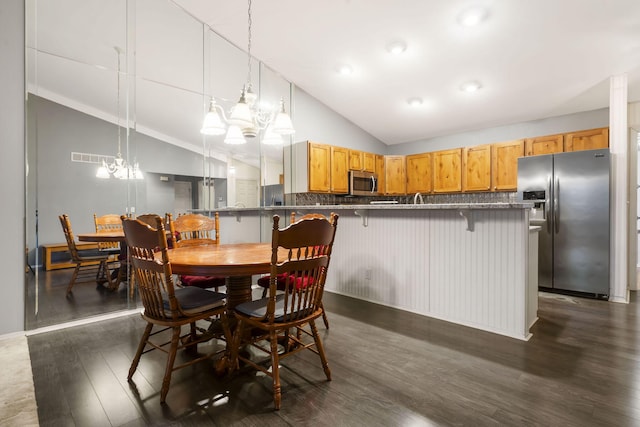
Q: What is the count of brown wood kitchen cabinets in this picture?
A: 12